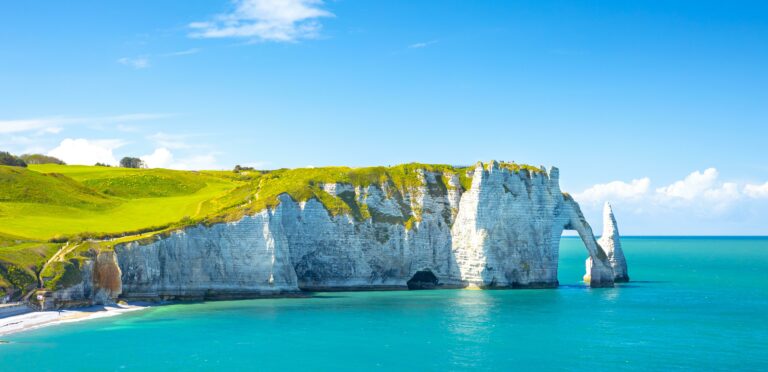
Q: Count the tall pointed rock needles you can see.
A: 1